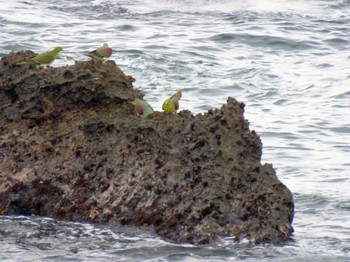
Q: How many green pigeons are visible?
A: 4